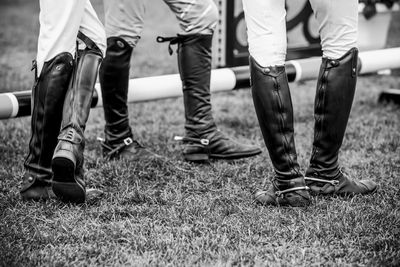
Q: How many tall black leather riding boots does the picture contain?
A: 6